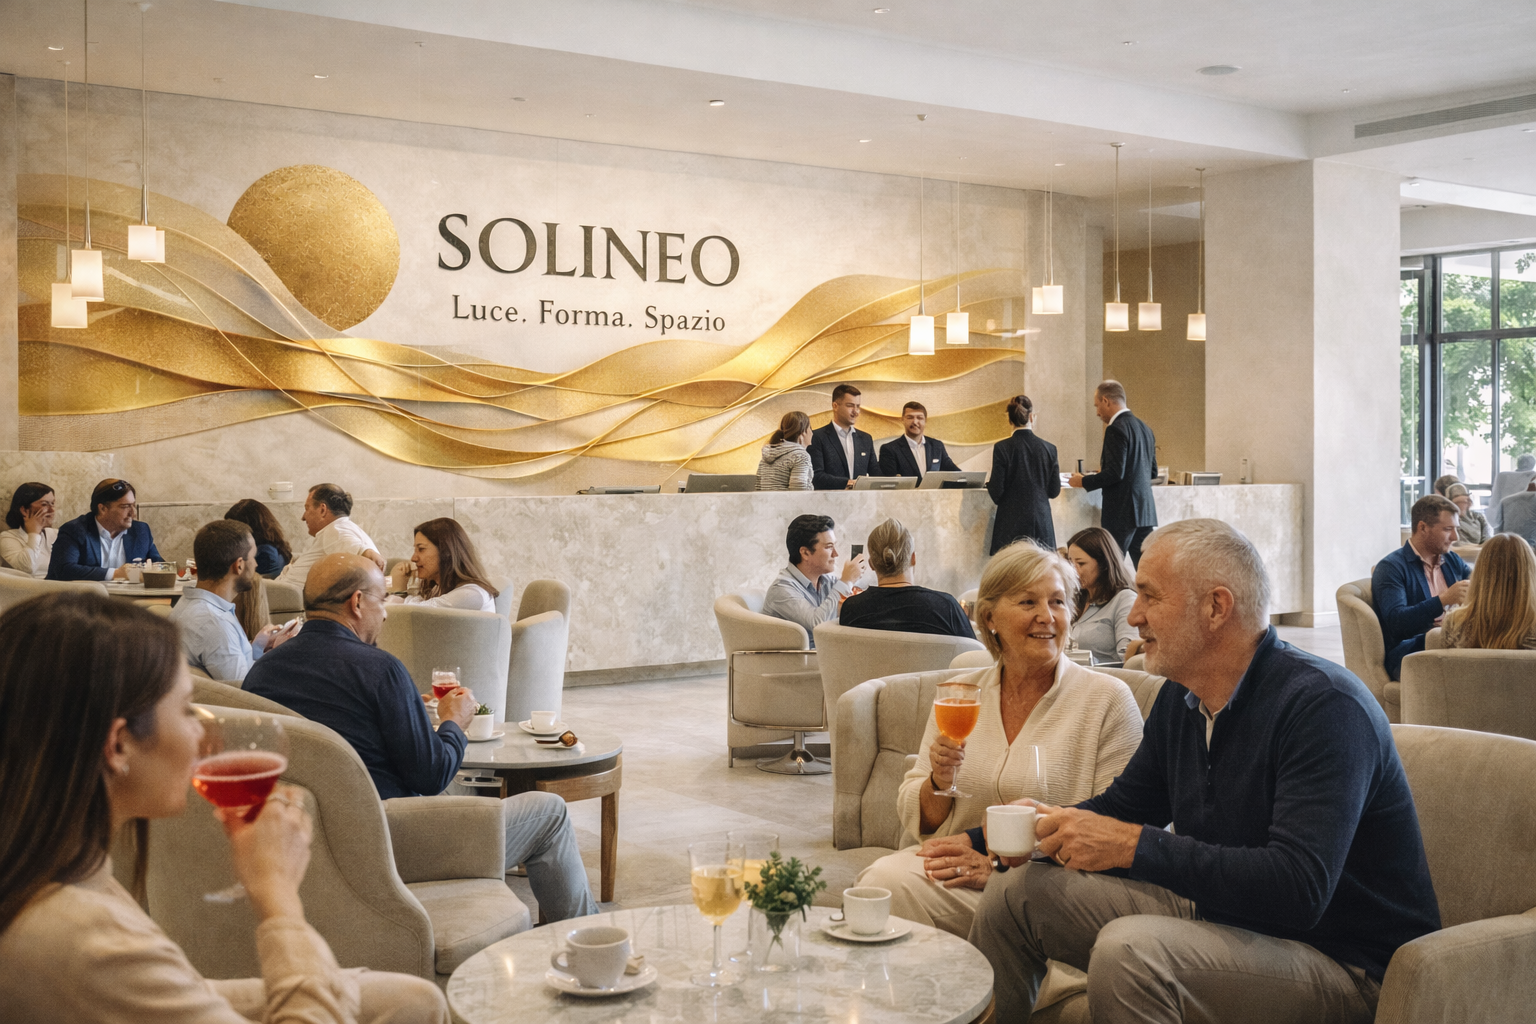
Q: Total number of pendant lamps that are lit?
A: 11